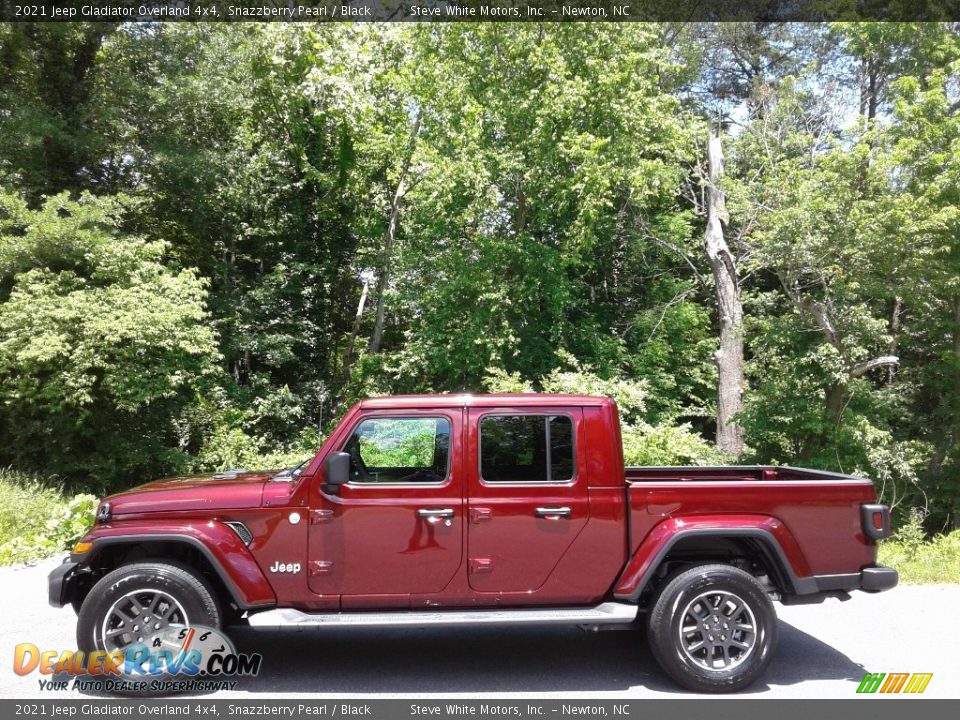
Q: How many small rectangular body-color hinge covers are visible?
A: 4